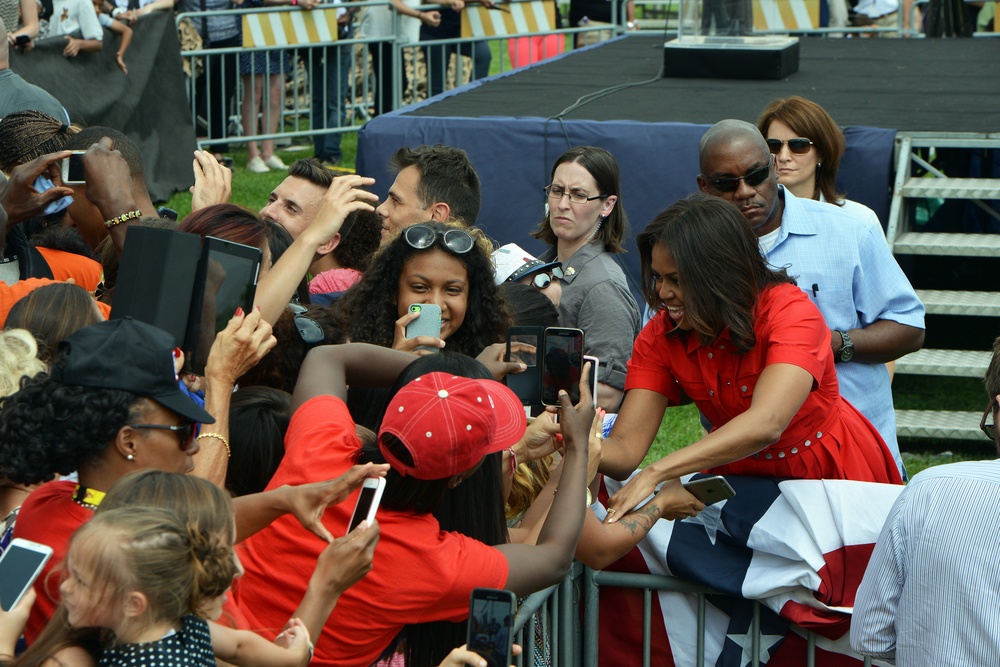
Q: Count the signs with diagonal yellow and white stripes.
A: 3